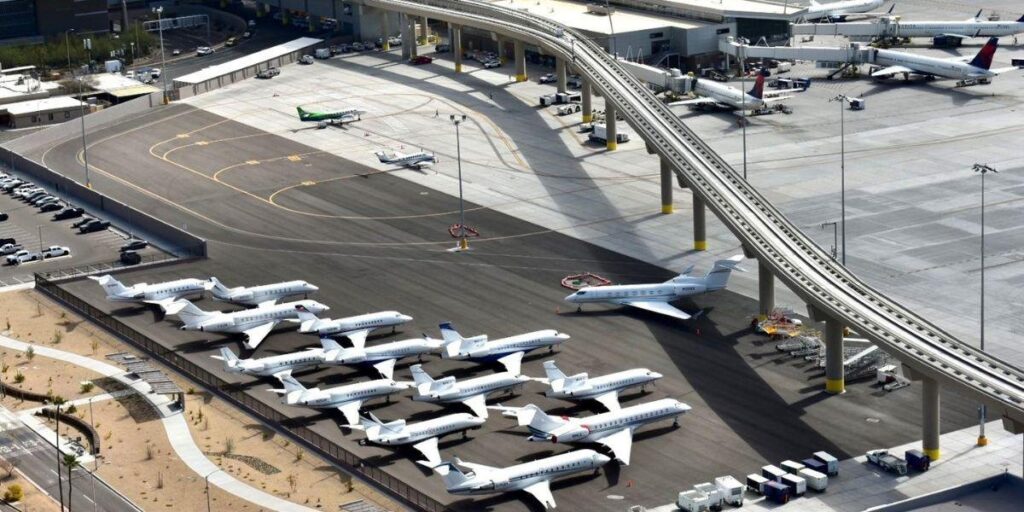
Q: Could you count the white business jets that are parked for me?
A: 14